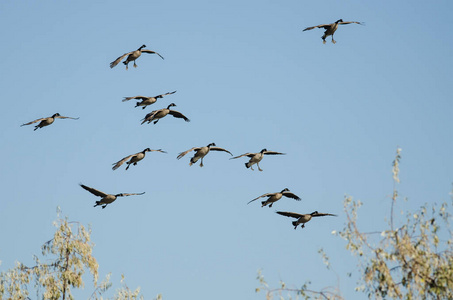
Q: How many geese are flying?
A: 11